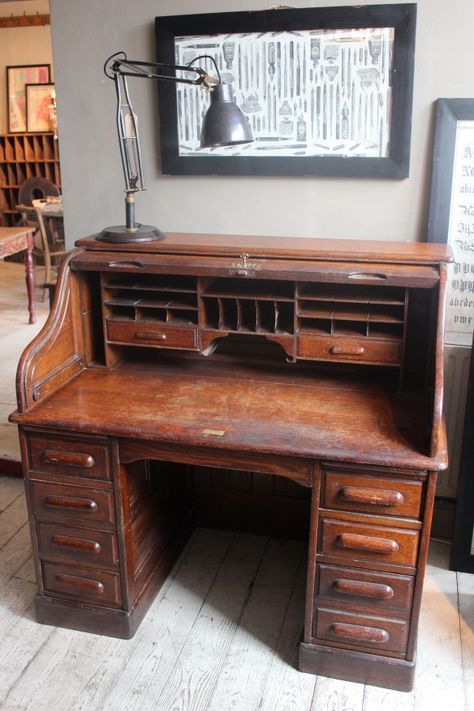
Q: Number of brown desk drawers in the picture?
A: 10